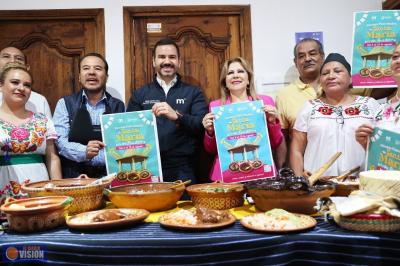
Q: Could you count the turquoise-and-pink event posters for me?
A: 4